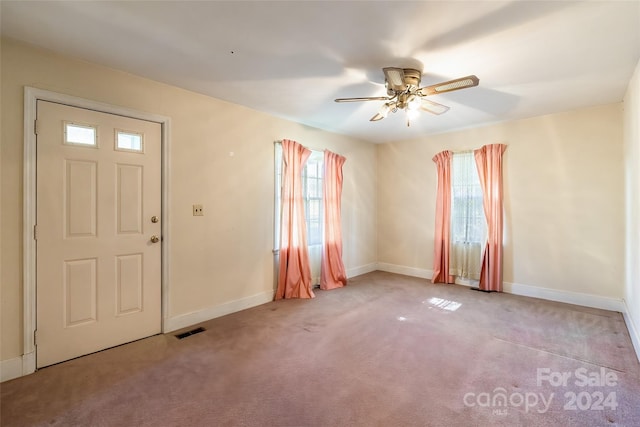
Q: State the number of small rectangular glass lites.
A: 2